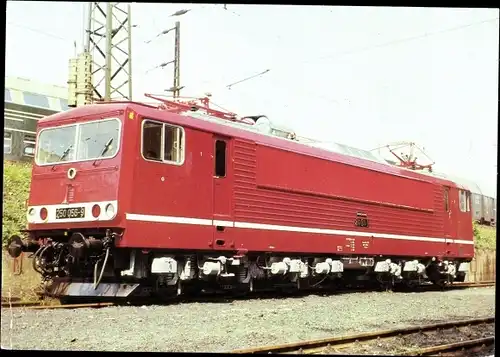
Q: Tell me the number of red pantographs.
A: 2